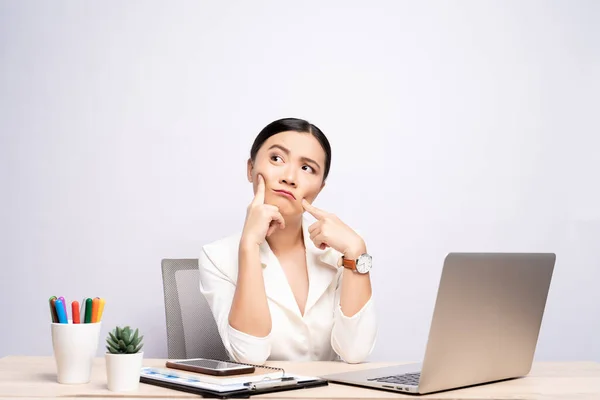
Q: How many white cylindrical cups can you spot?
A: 2